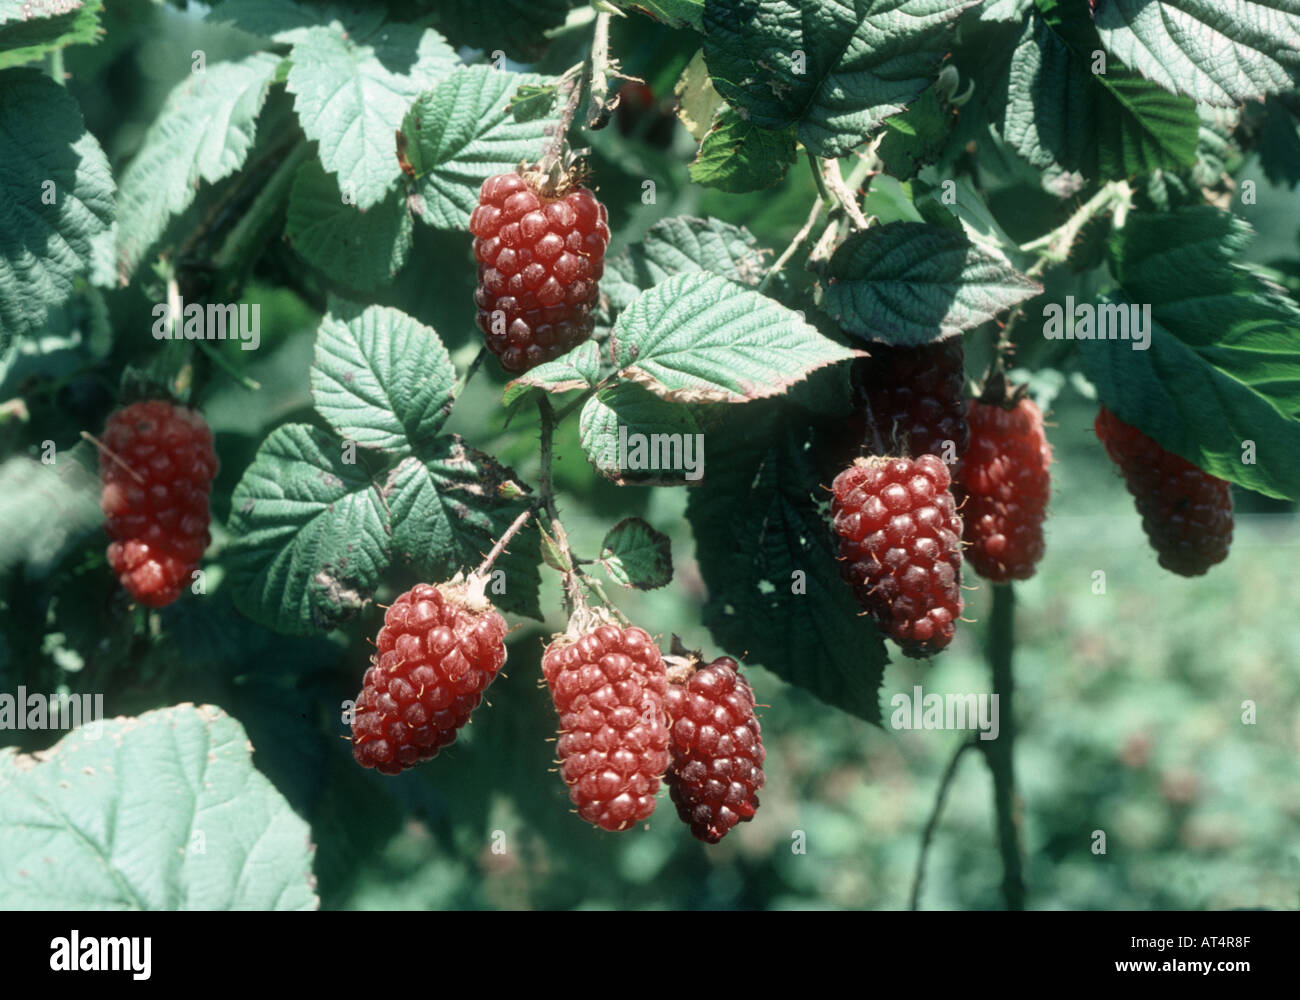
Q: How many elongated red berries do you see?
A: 9